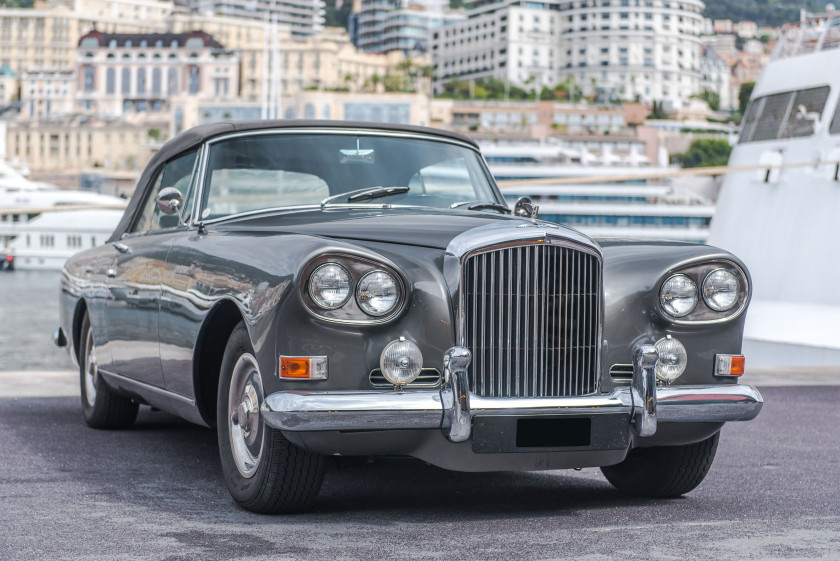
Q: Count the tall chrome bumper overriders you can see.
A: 2